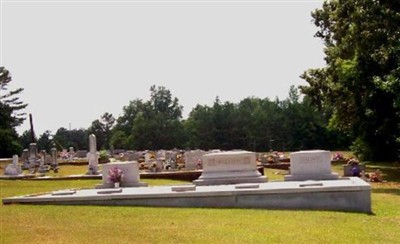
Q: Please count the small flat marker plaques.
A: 5